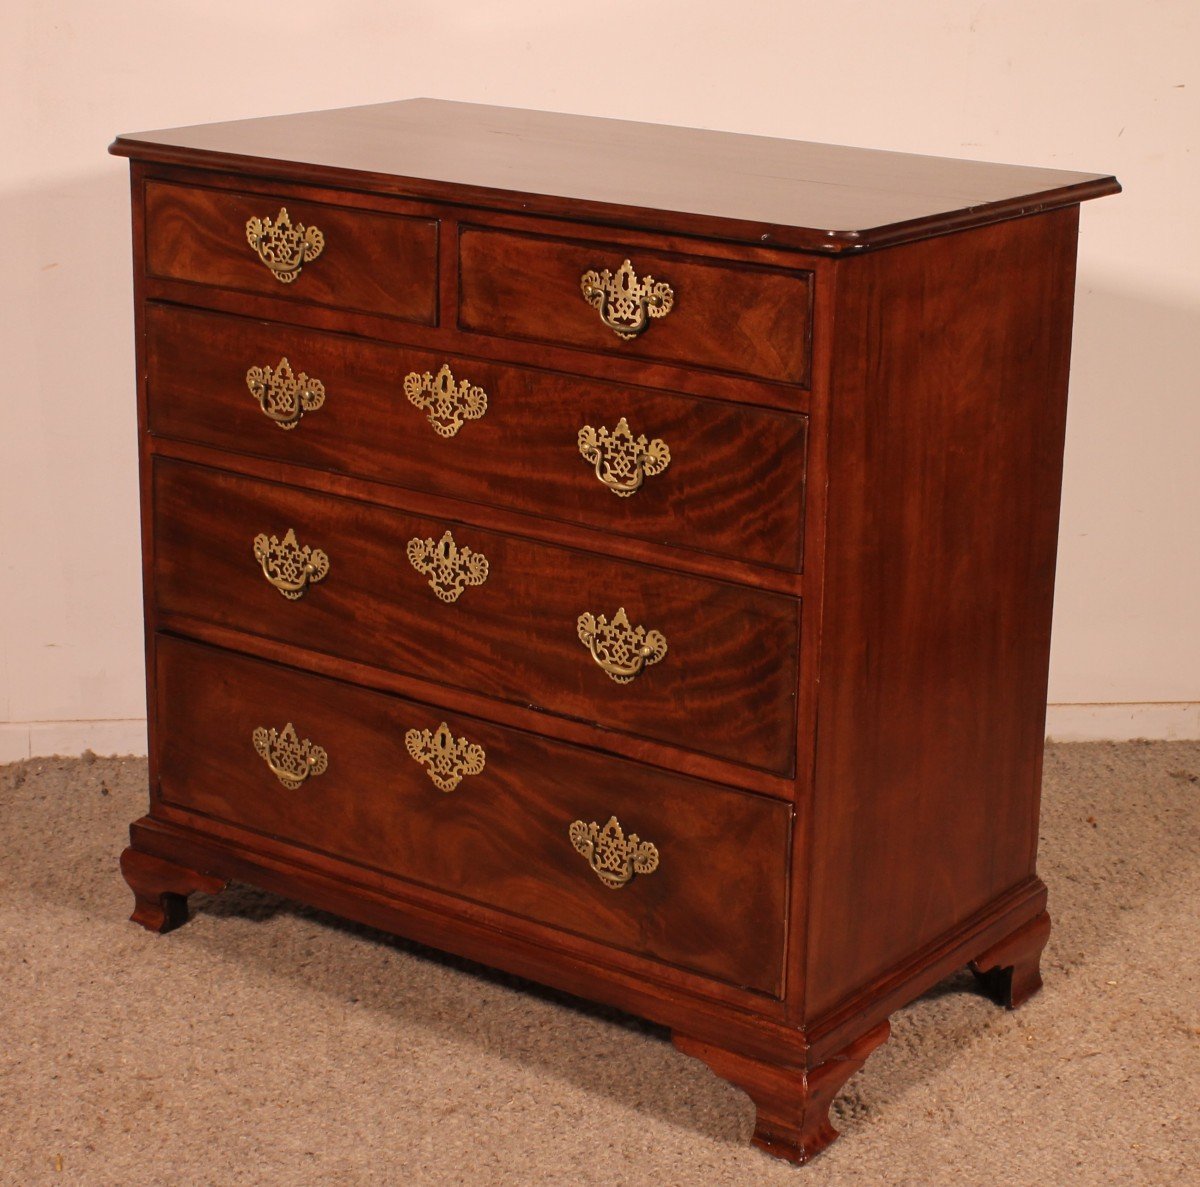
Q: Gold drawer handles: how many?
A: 8